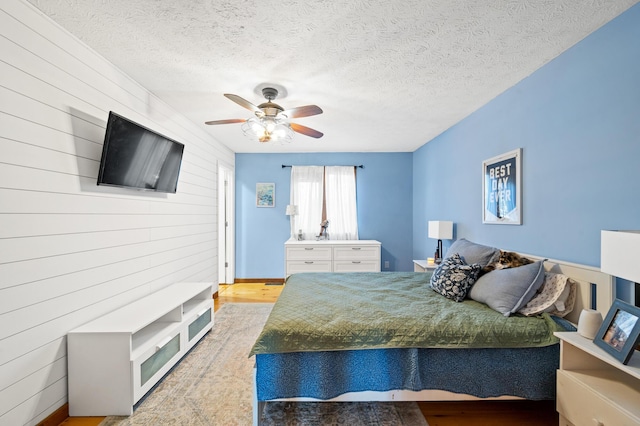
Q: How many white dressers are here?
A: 1